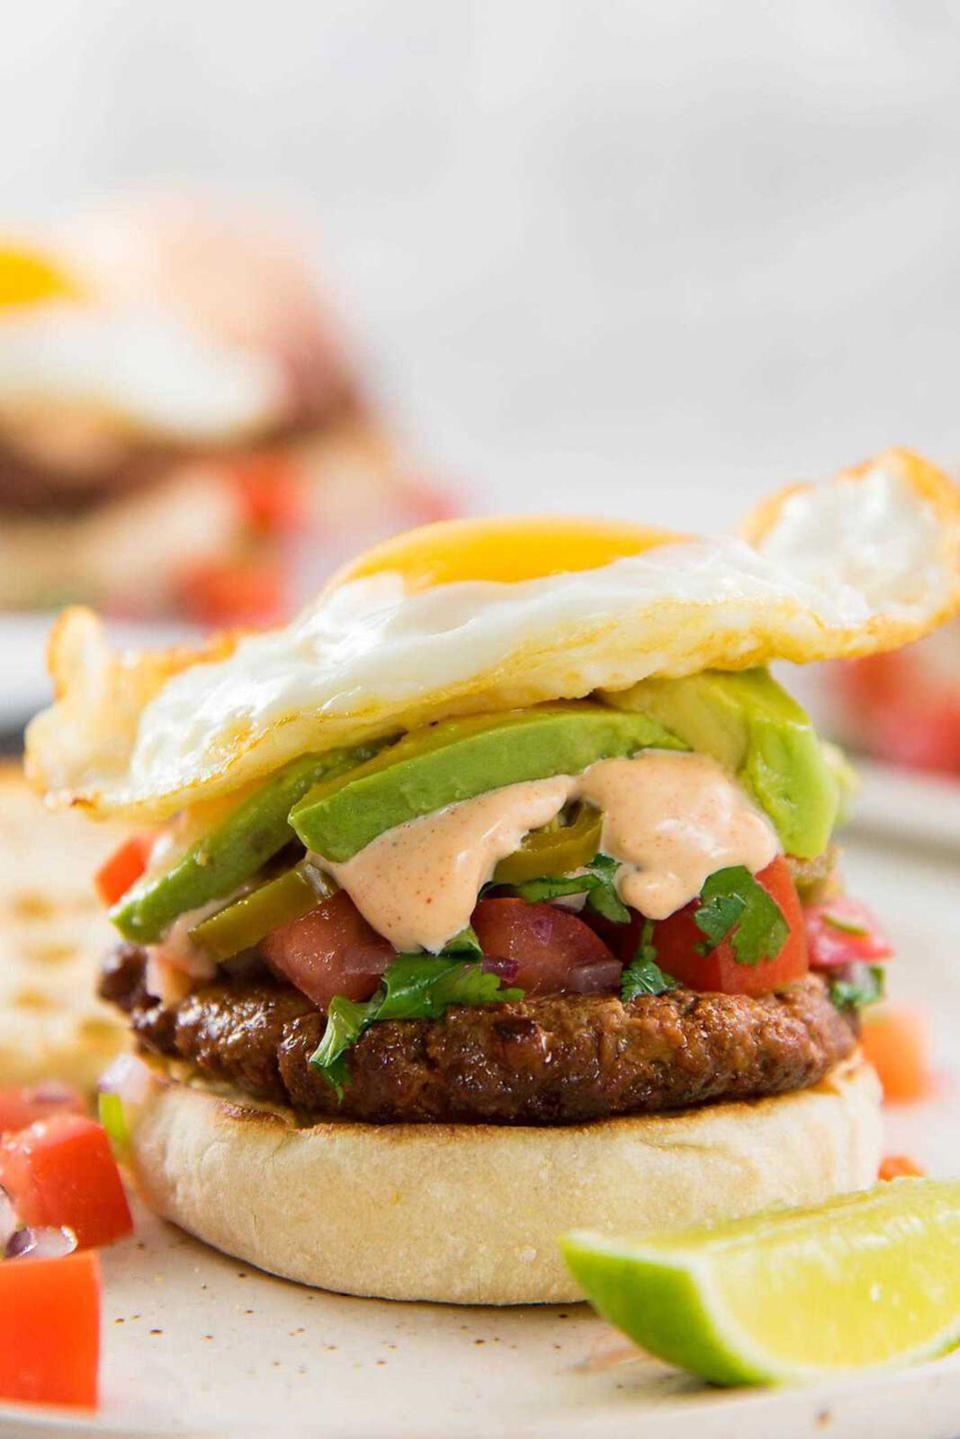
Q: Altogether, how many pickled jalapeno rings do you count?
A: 2